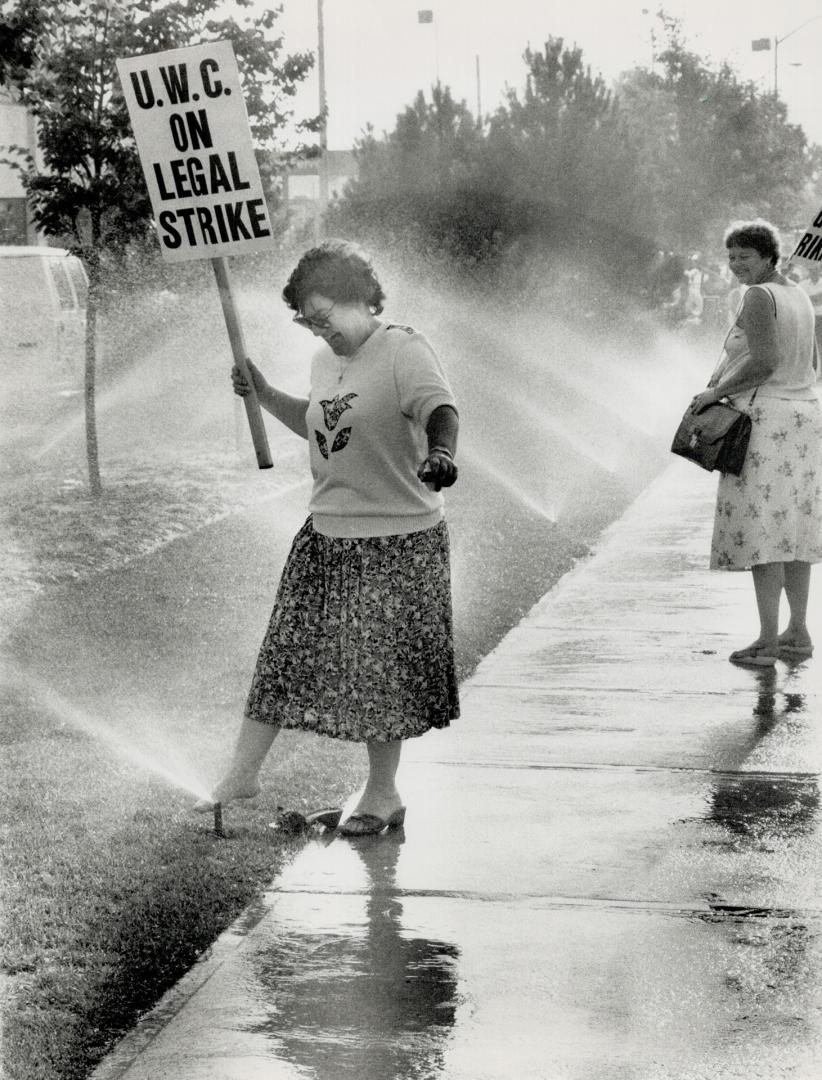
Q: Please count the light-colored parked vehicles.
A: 1